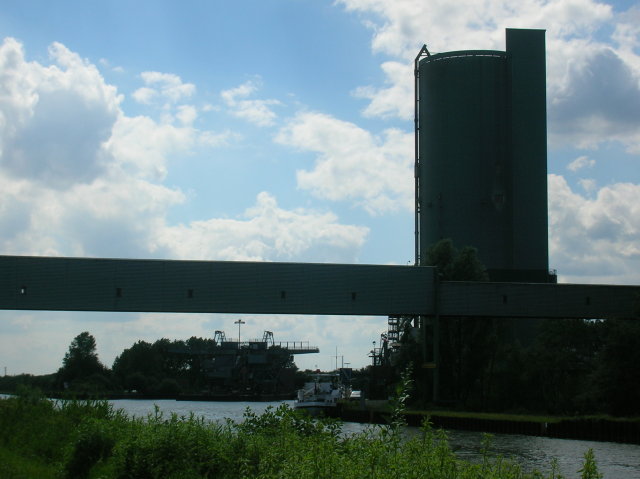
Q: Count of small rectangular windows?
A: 7